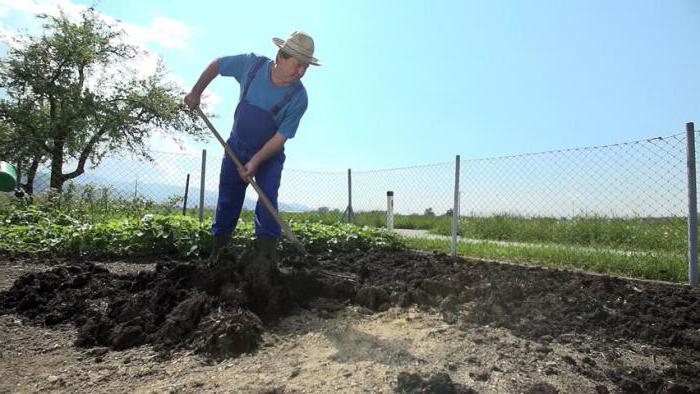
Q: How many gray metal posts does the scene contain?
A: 4